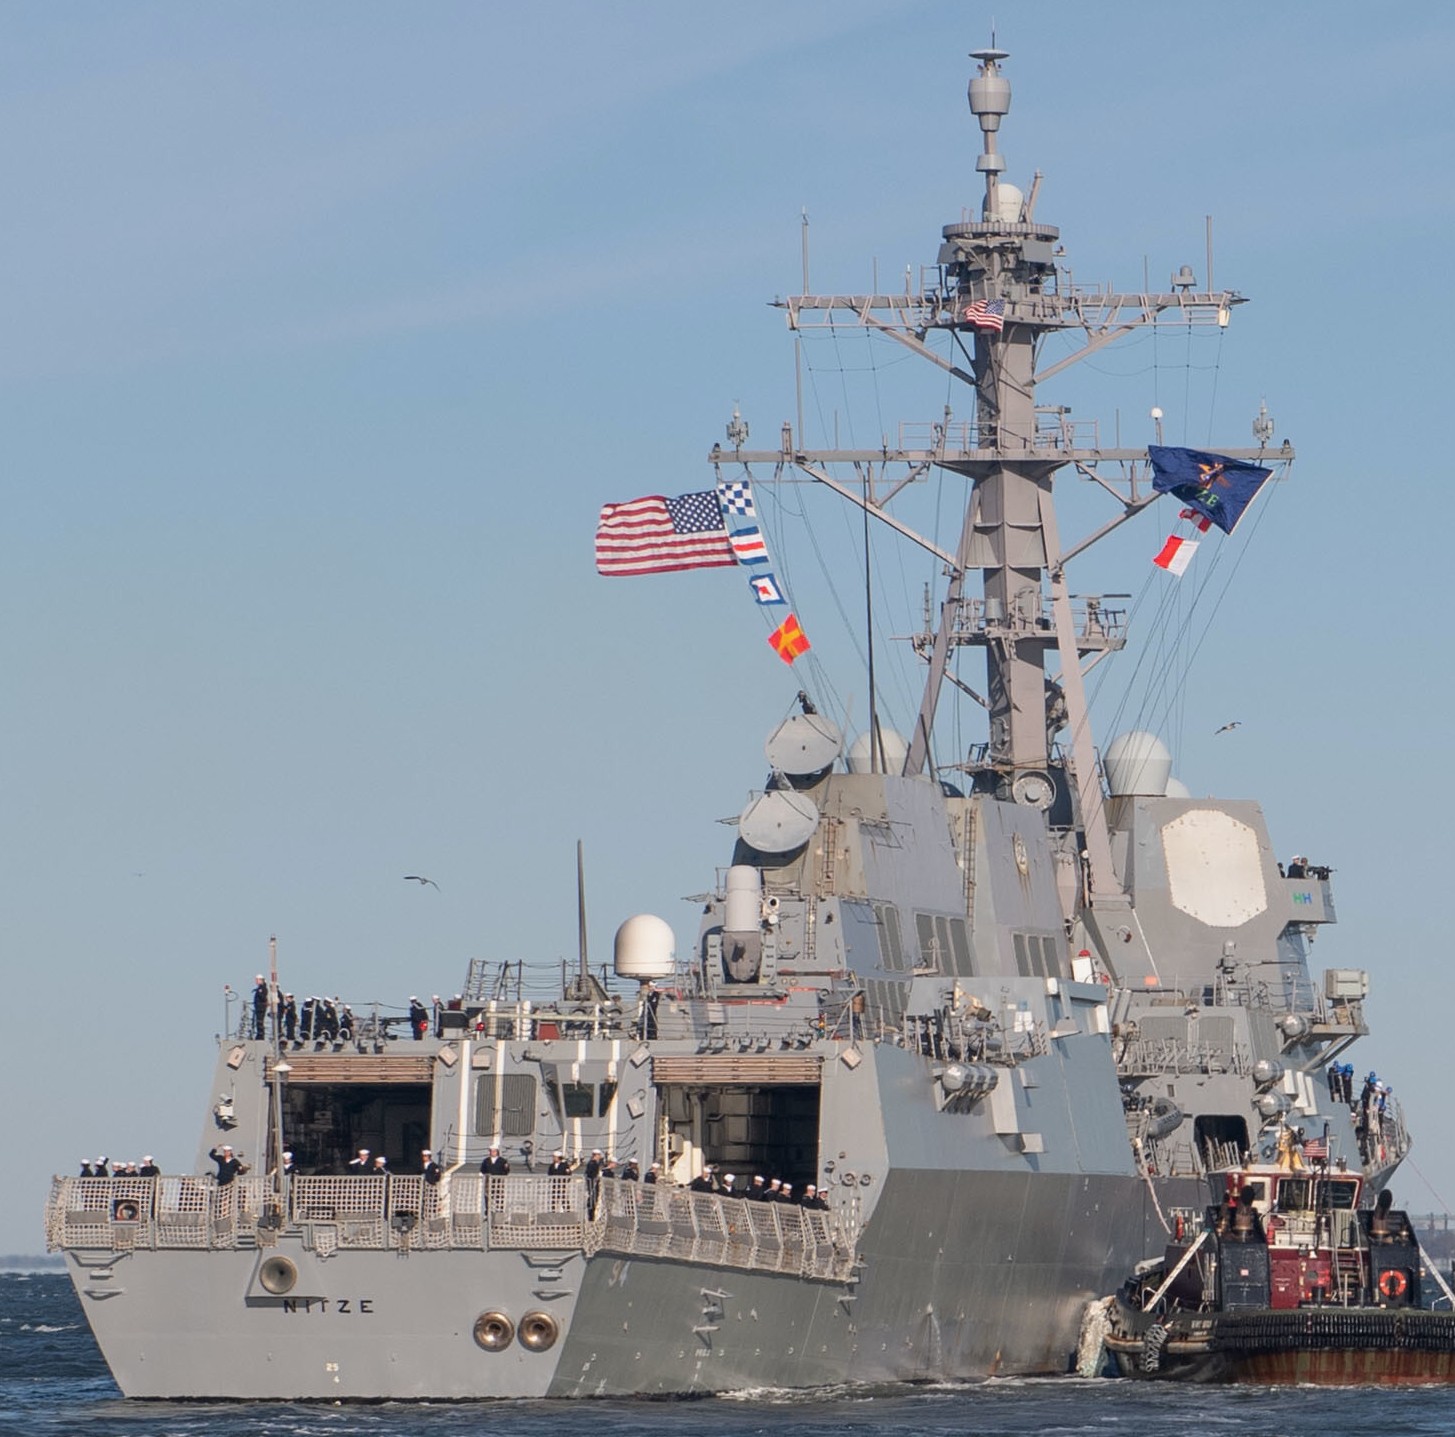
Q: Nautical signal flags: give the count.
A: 6